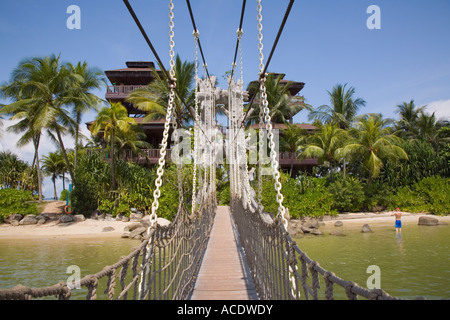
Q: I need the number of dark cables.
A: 4